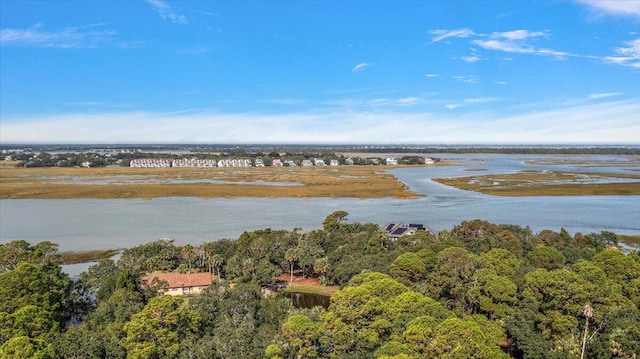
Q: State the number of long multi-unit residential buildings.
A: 3